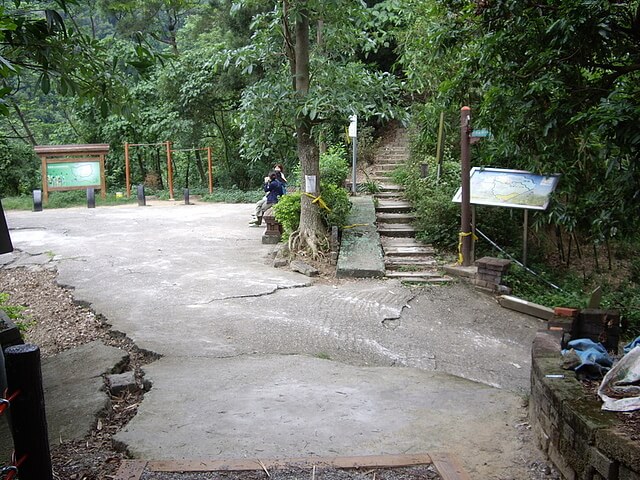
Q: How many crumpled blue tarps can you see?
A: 2